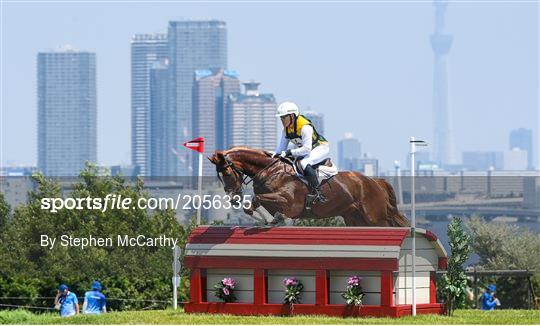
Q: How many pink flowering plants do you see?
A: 3